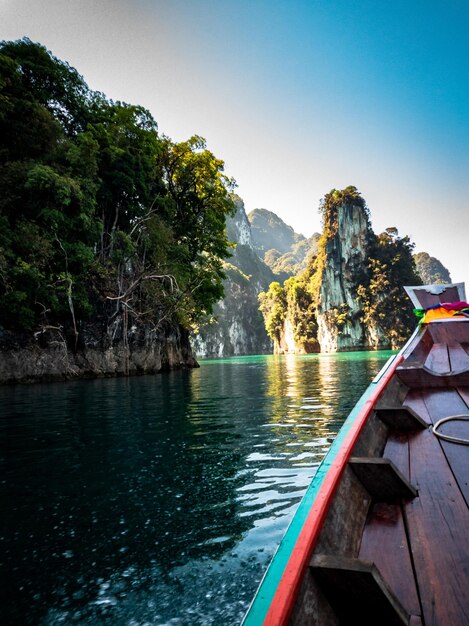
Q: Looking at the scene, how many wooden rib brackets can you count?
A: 3